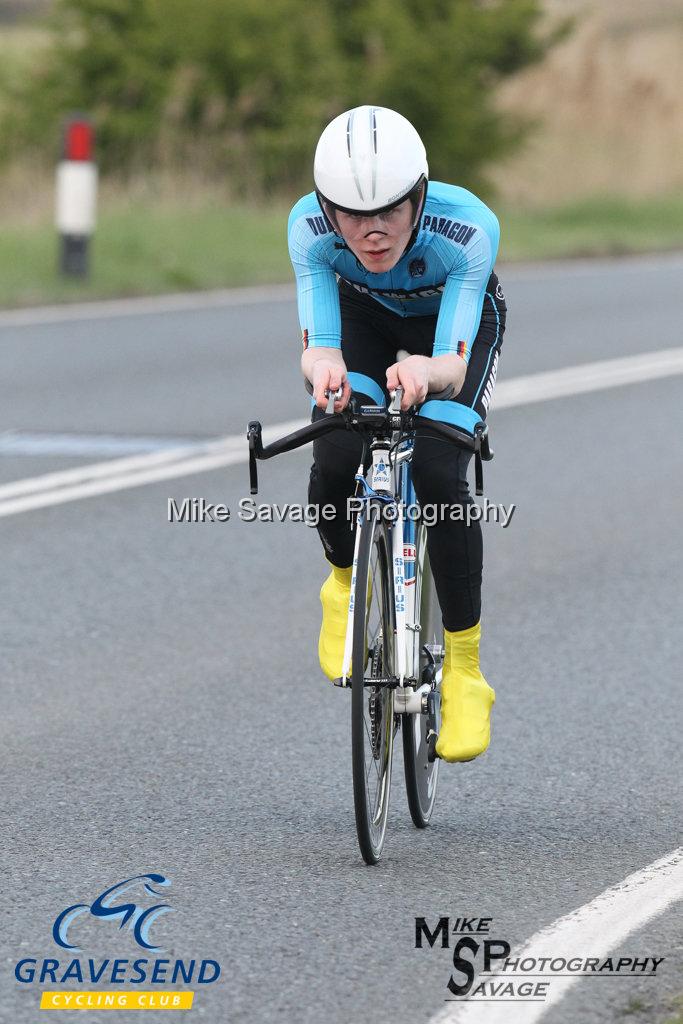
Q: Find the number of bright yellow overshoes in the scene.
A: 2